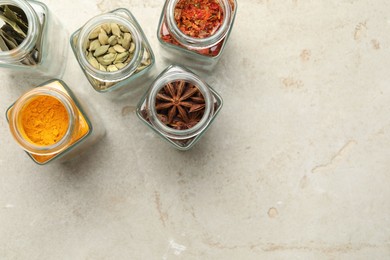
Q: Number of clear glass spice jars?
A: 5